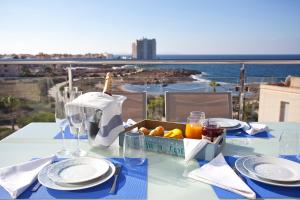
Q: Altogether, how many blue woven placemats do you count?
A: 4